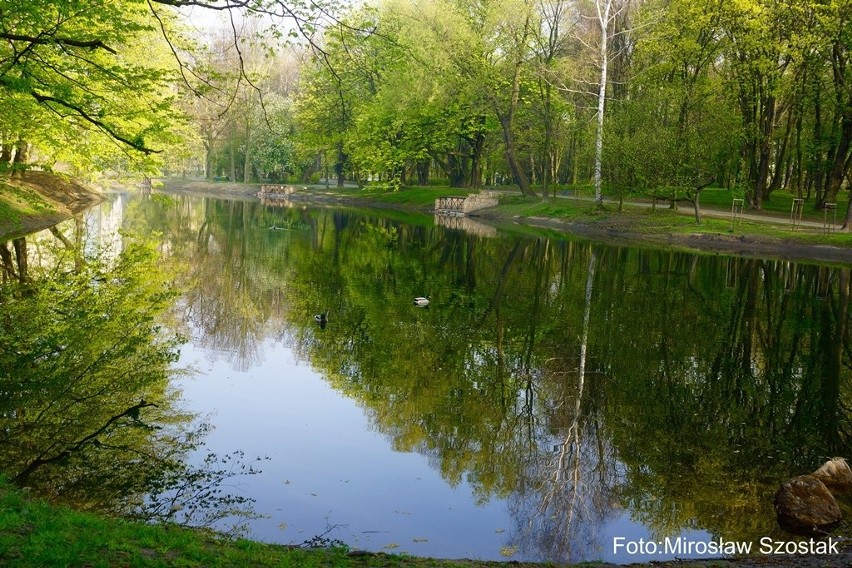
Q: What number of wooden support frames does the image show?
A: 3